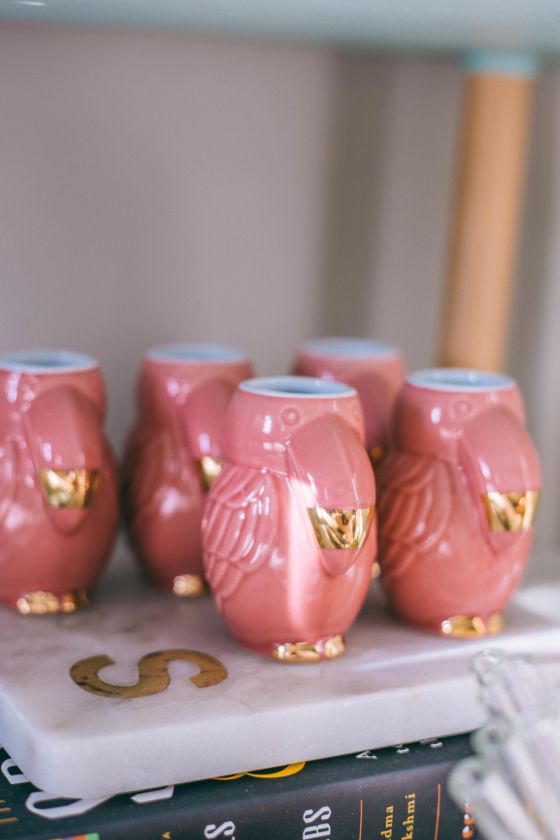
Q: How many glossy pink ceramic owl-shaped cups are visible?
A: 5